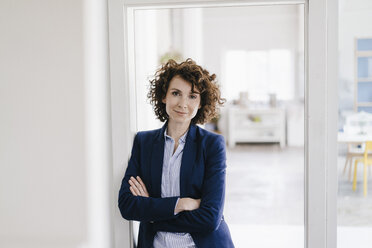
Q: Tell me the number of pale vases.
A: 2